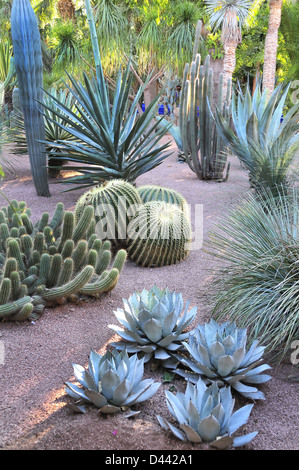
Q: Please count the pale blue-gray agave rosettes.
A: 4